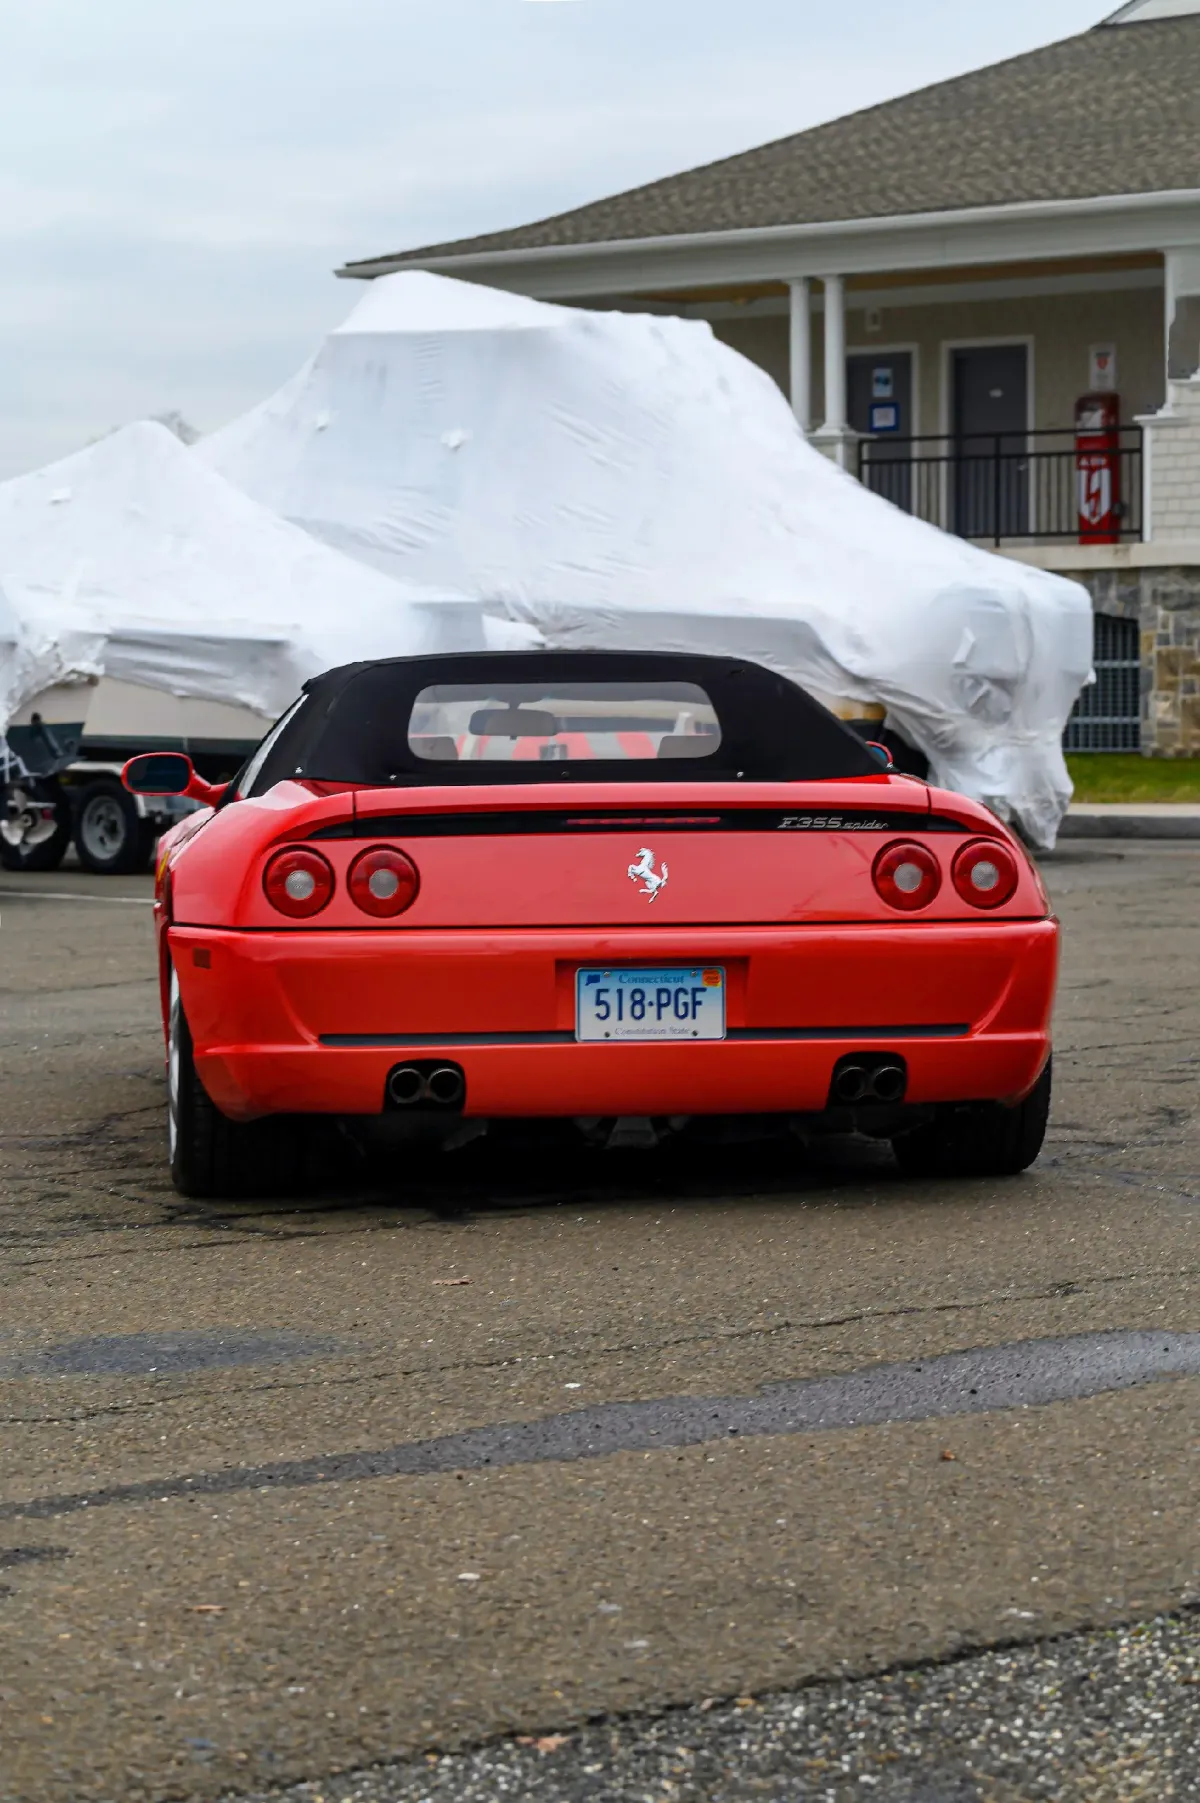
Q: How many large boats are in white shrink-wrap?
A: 2